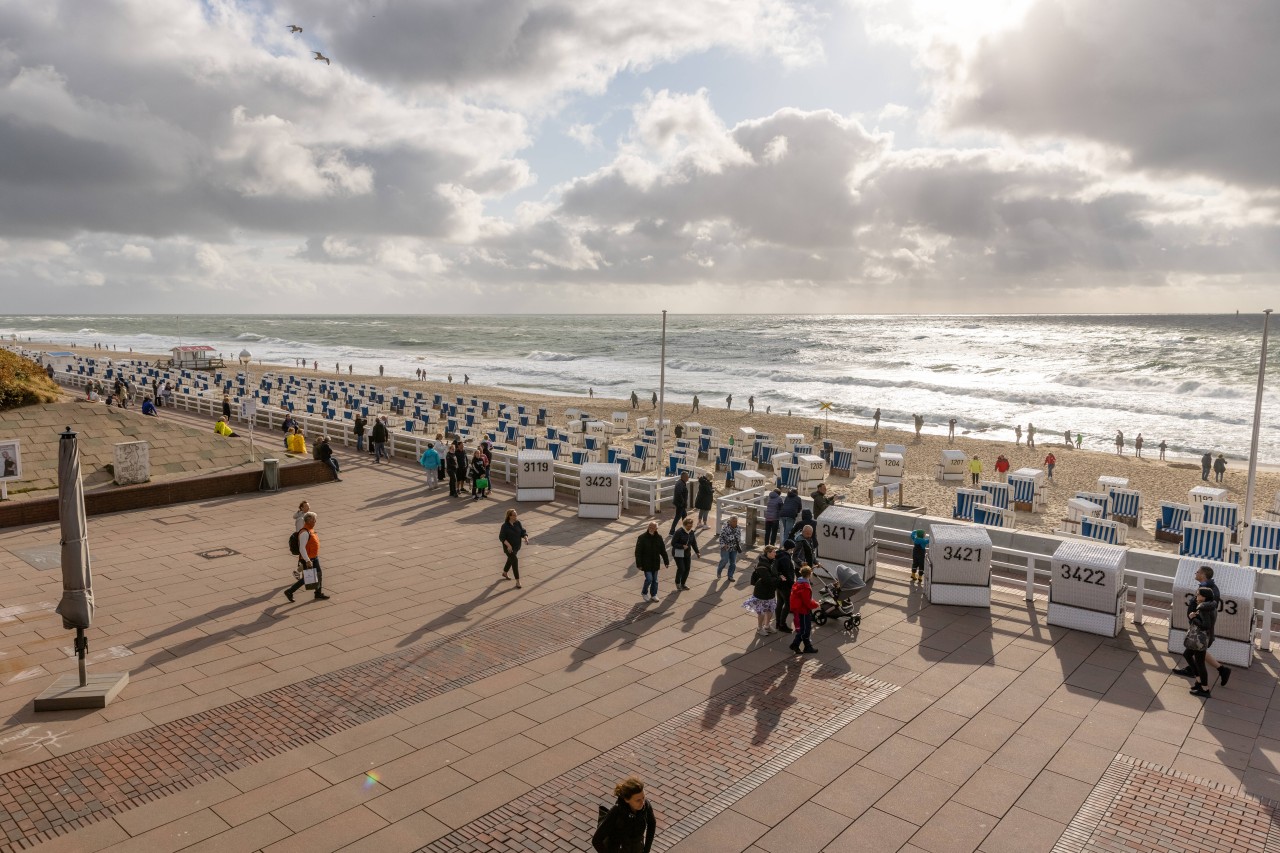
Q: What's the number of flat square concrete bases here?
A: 1